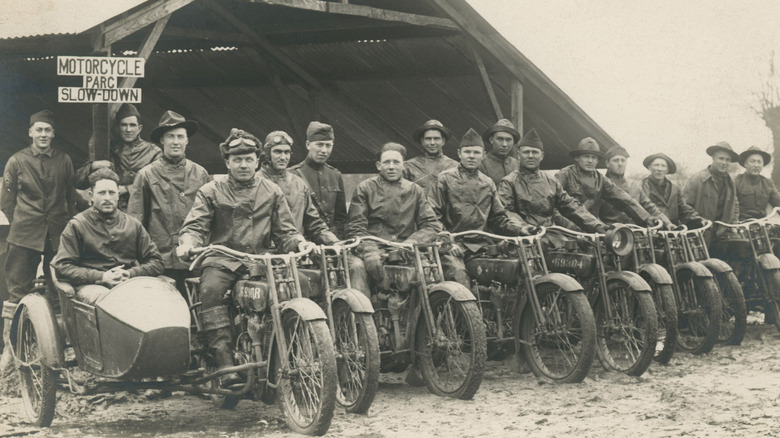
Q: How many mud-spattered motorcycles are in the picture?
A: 9